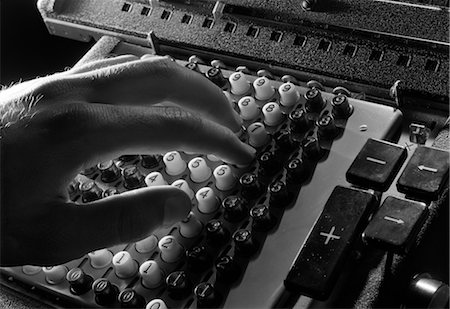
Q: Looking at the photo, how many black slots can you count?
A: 14